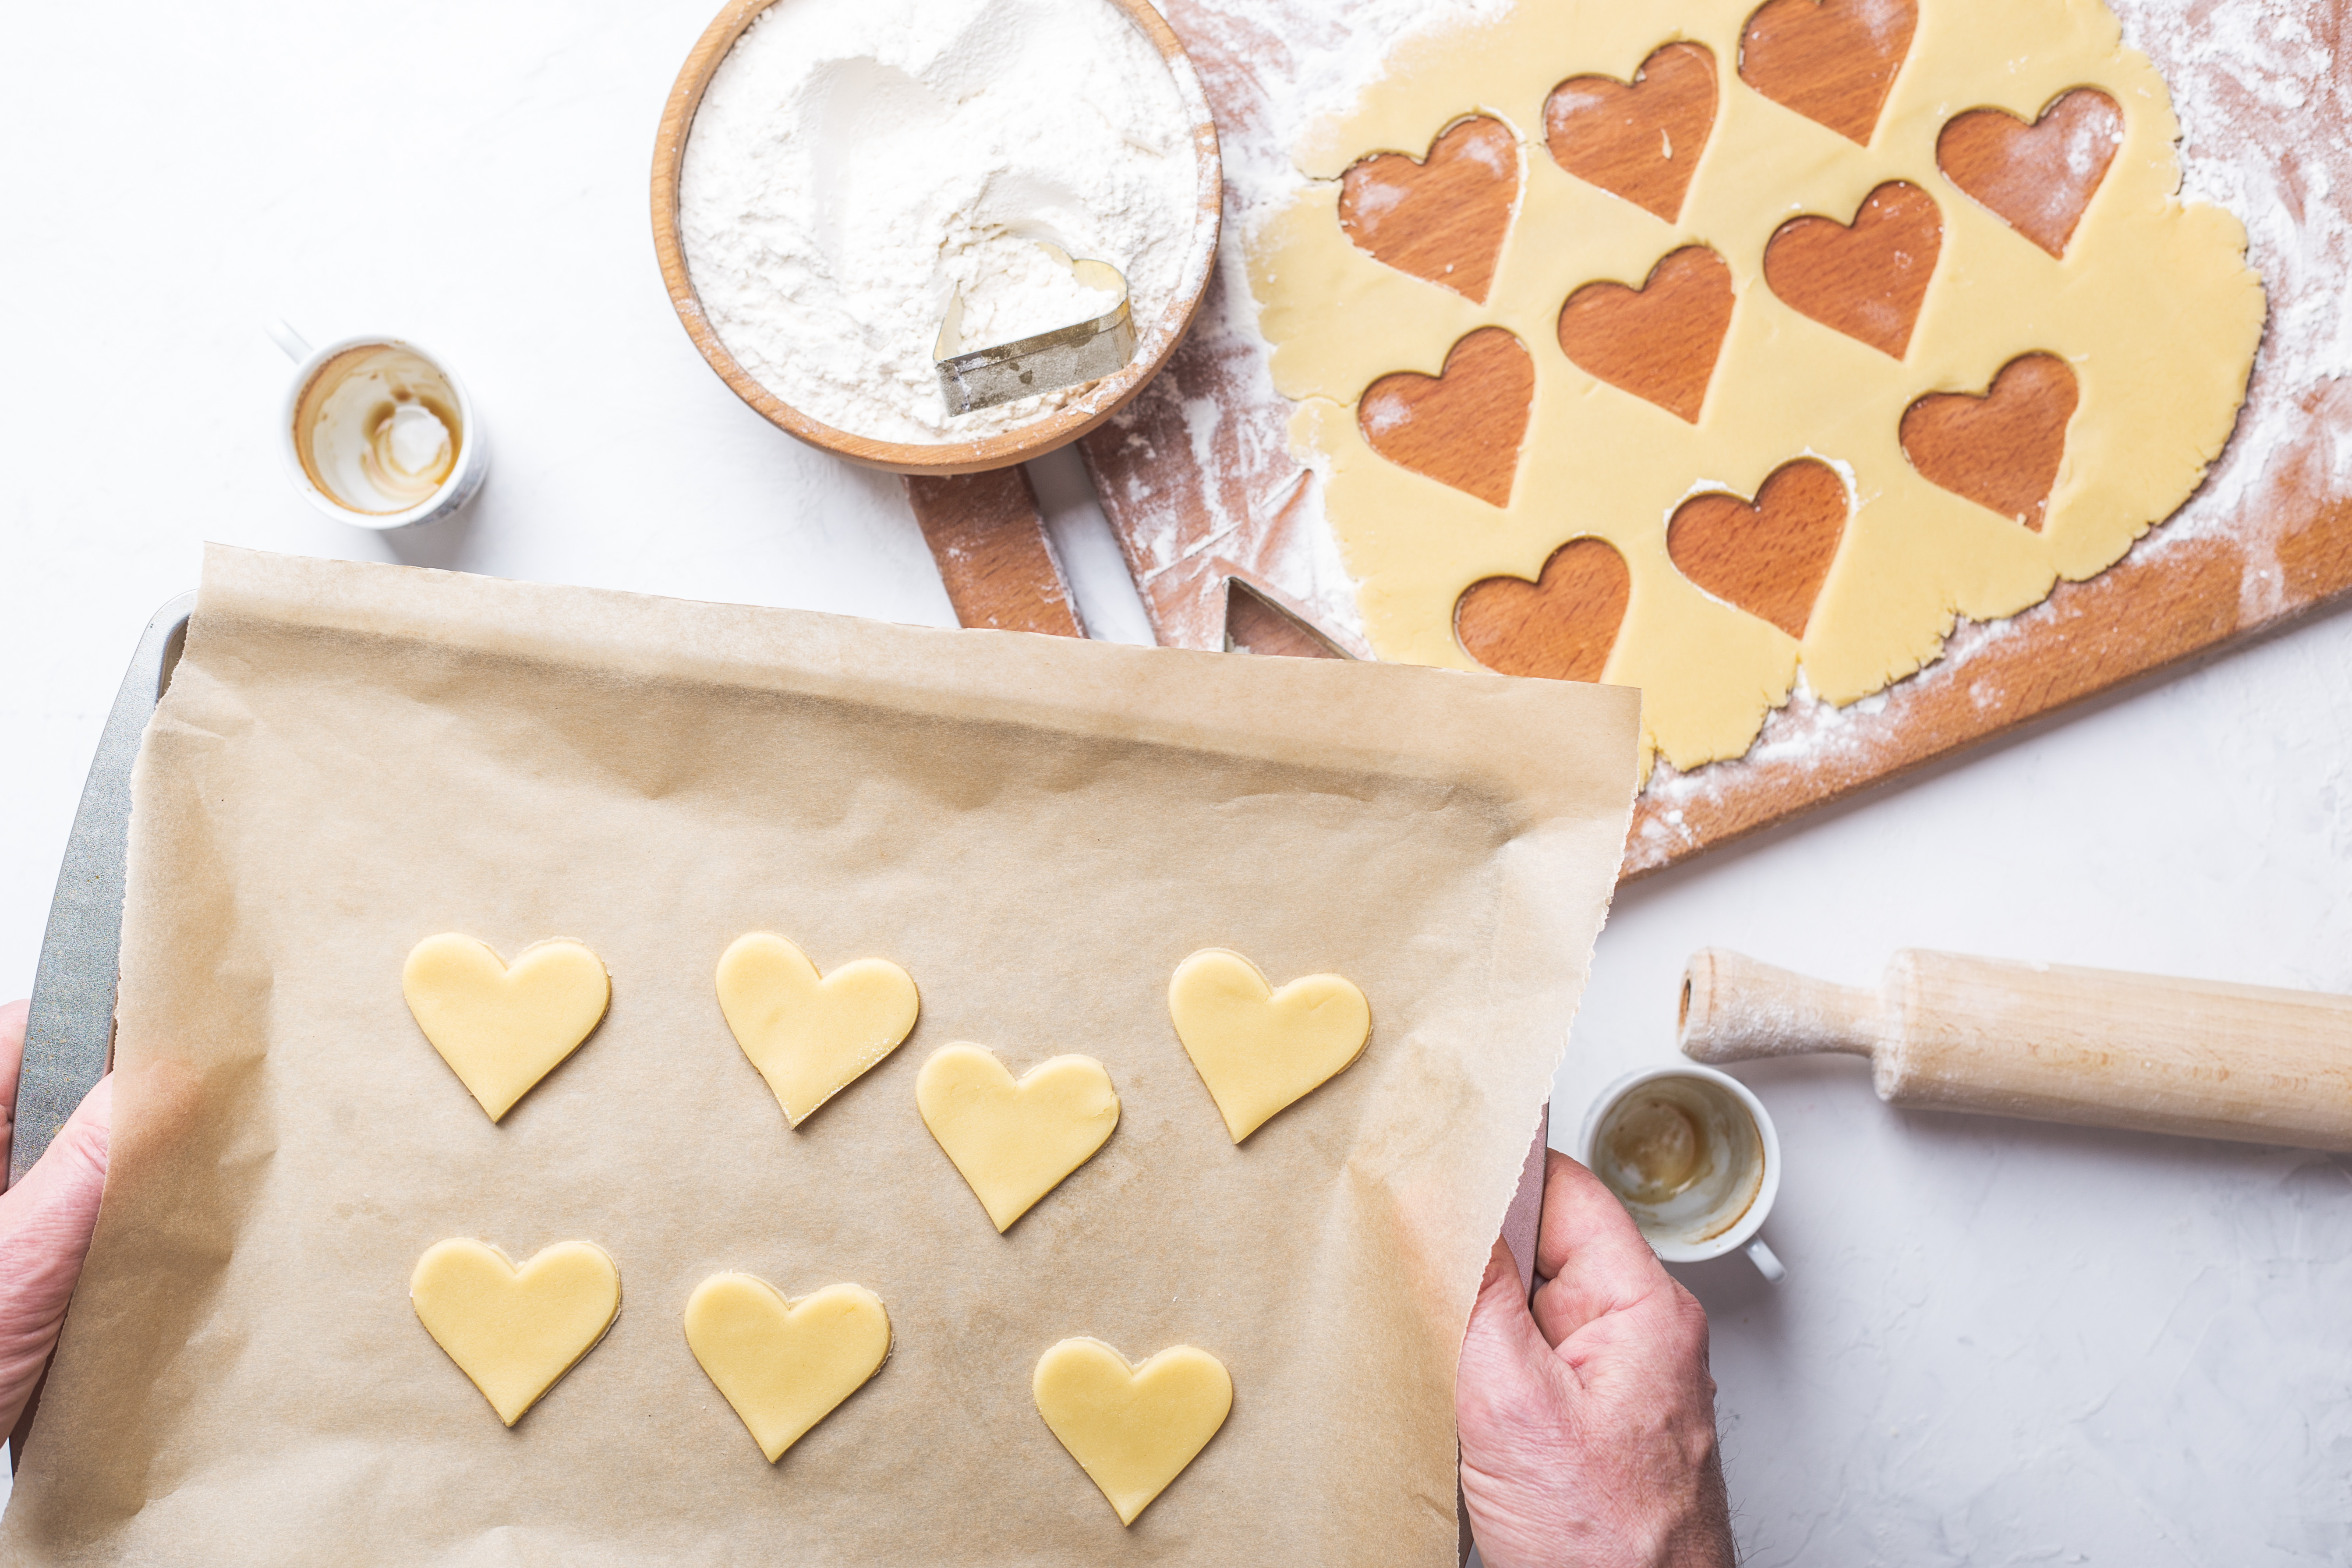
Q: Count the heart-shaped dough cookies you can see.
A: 7